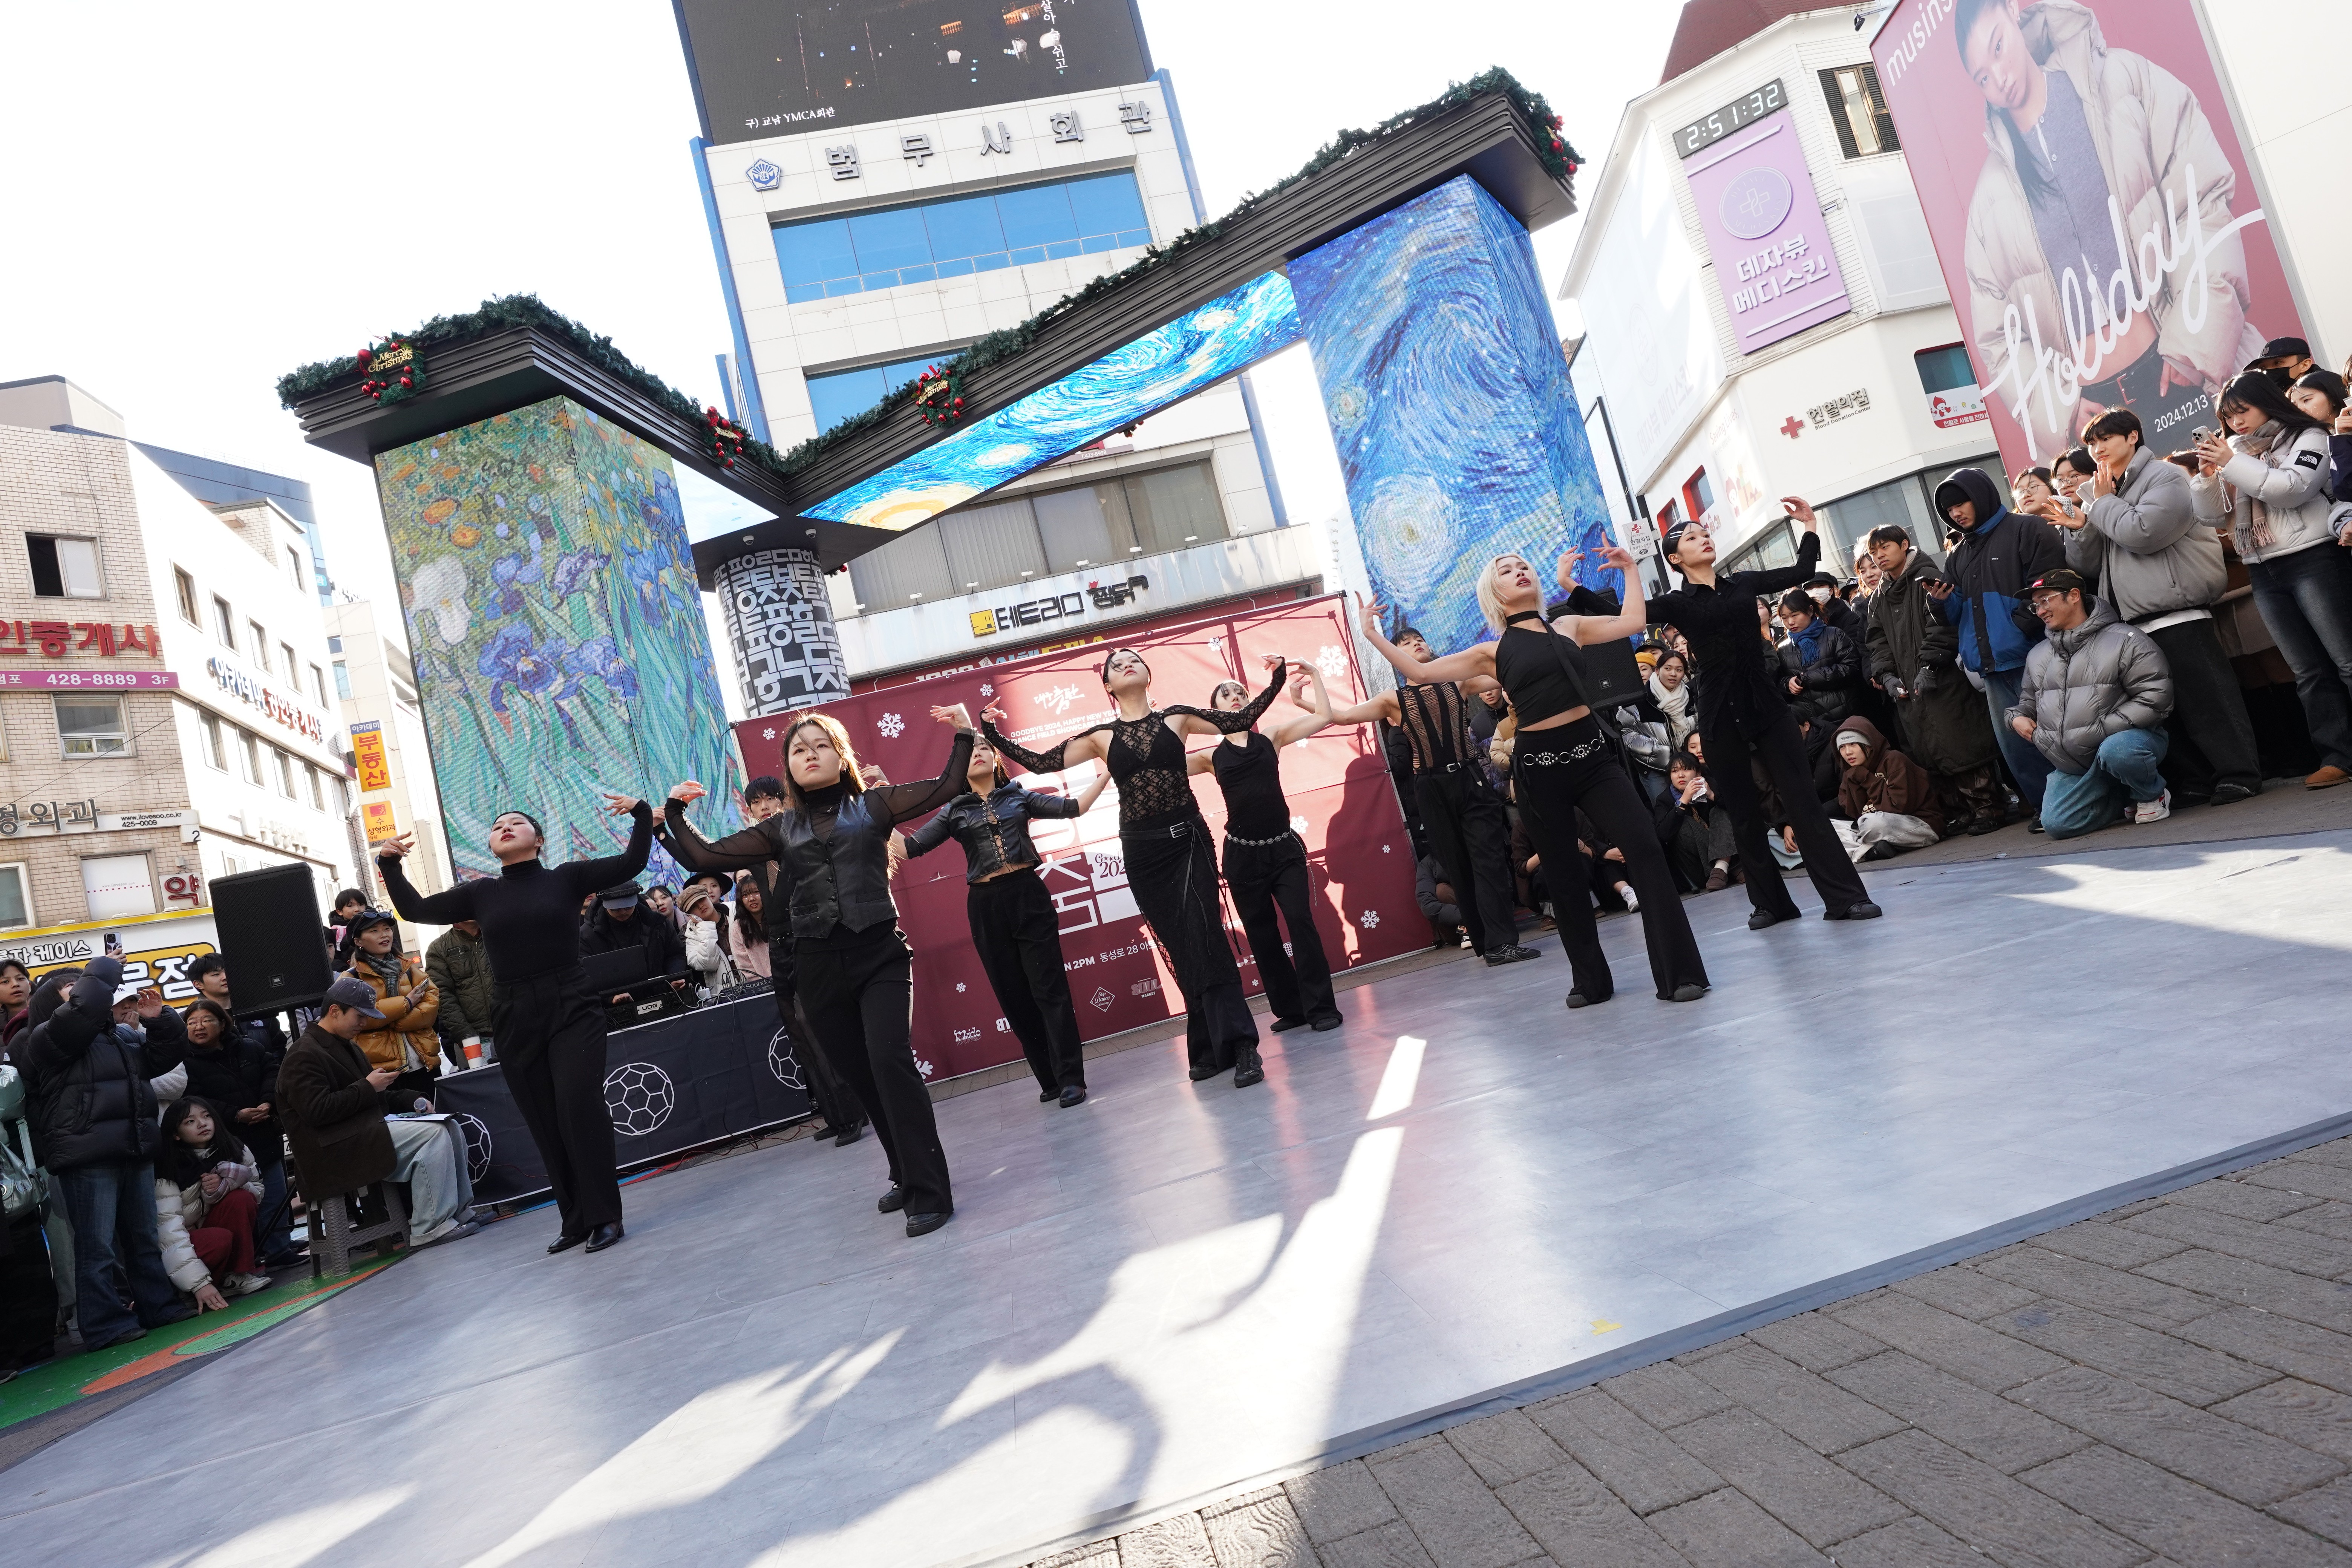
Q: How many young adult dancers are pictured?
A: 9